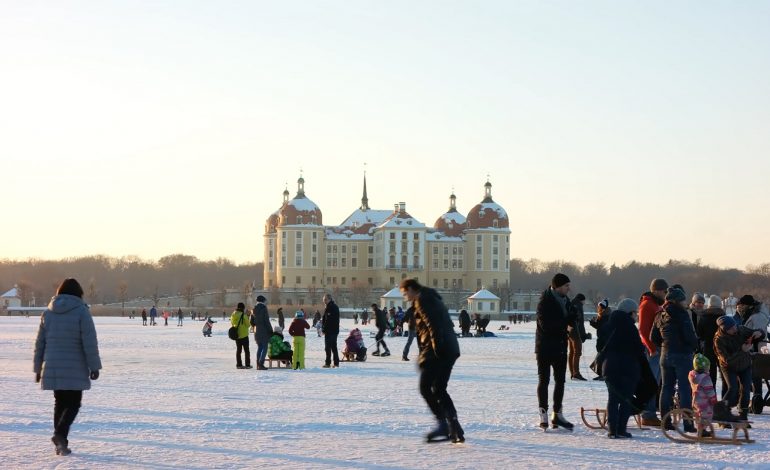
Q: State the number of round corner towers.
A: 4